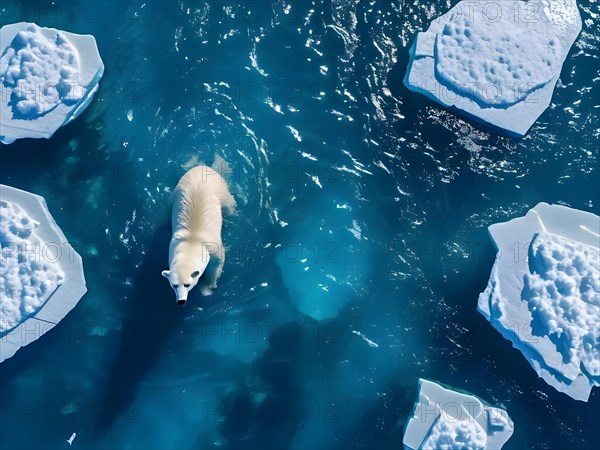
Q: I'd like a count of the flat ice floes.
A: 5